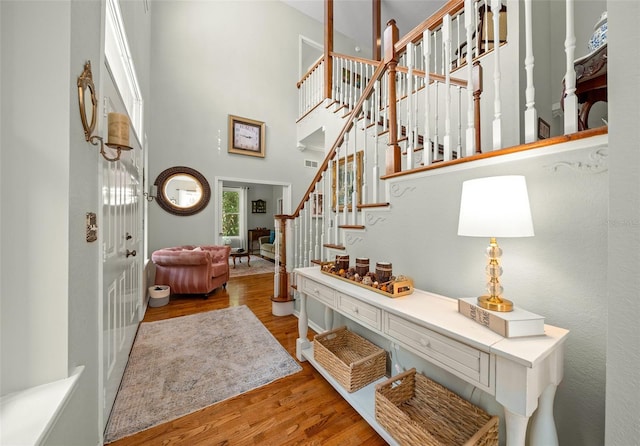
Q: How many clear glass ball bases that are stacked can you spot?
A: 3